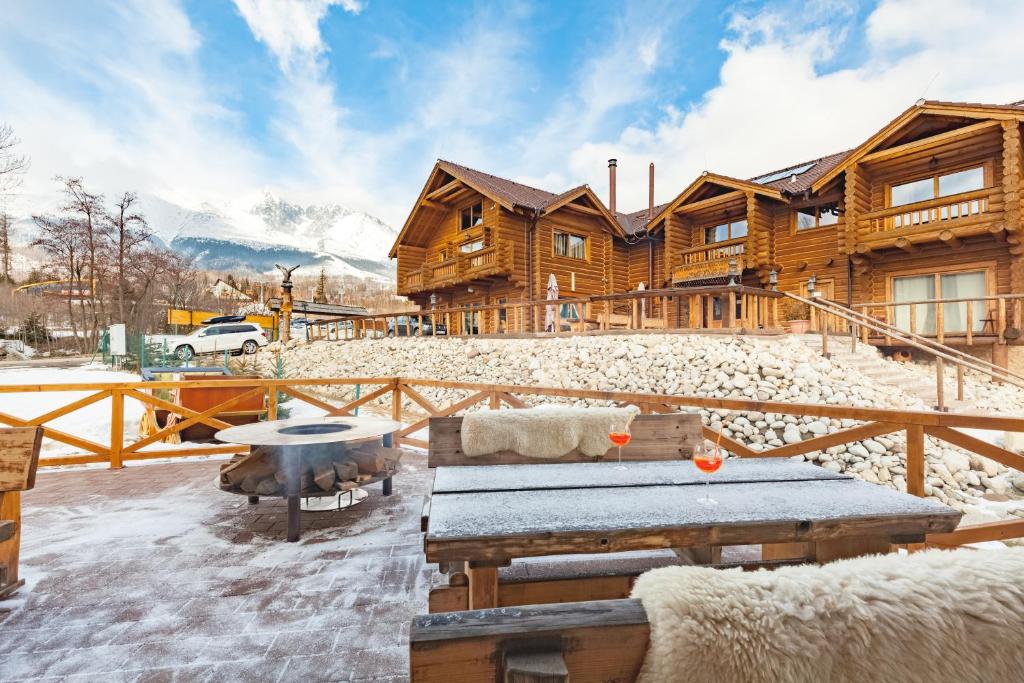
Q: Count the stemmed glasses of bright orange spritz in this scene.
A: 2